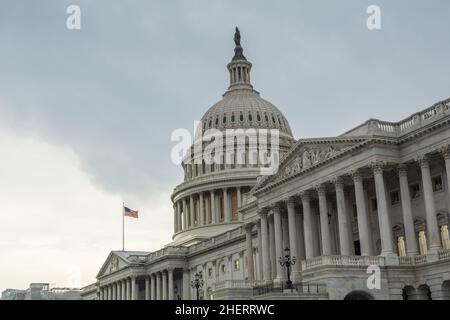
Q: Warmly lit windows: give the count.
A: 3